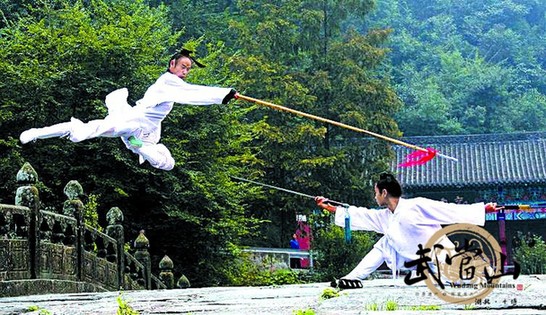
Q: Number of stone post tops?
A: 6